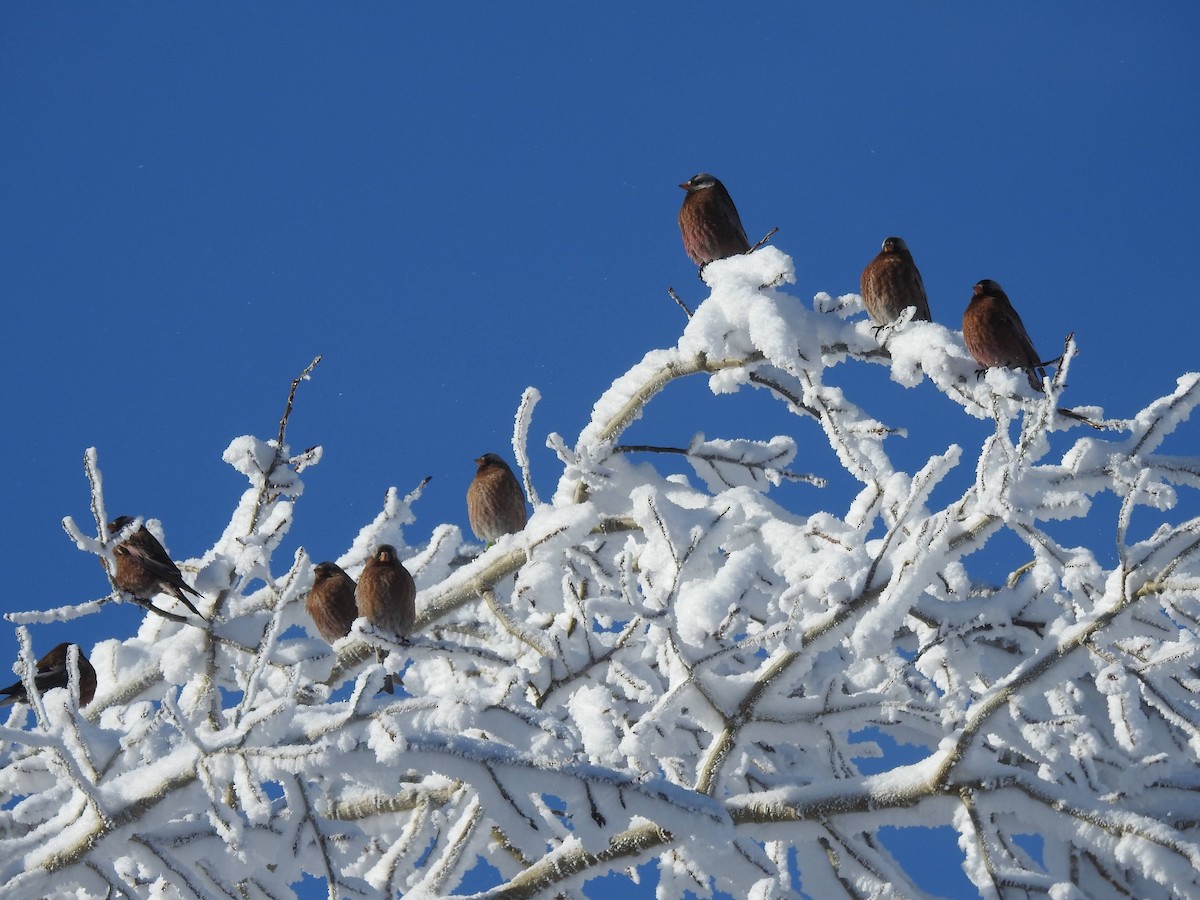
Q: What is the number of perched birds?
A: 8